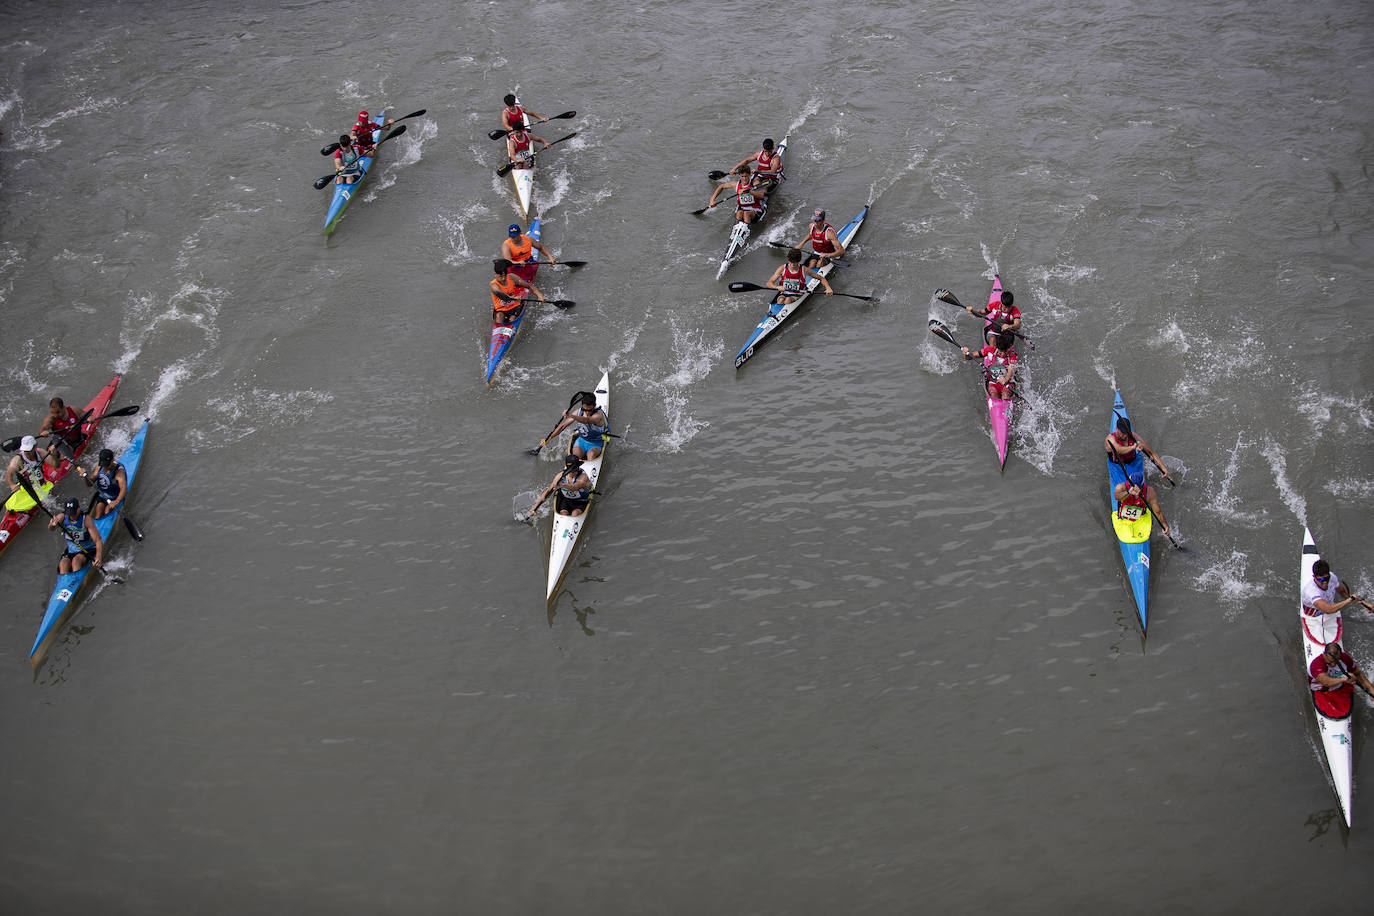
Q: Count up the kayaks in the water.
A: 11